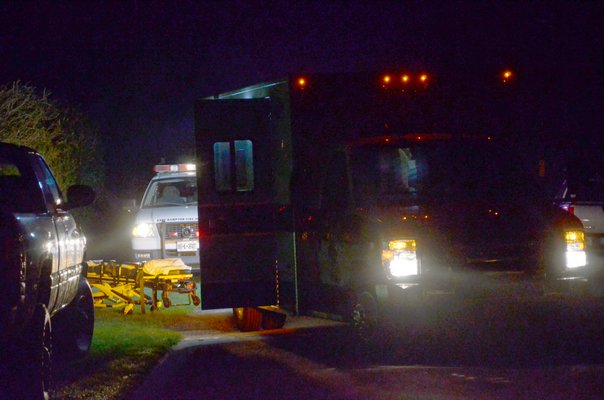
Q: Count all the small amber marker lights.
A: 5